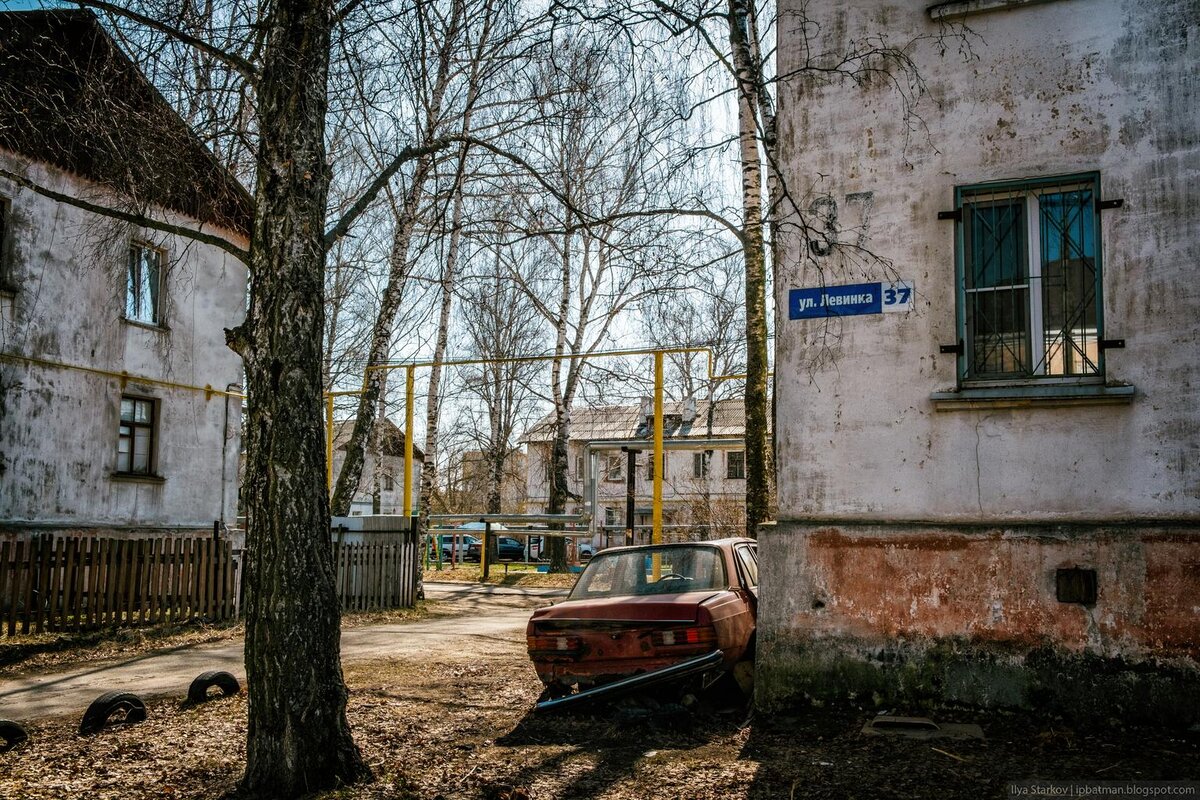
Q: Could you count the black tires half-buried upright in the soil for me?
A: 3